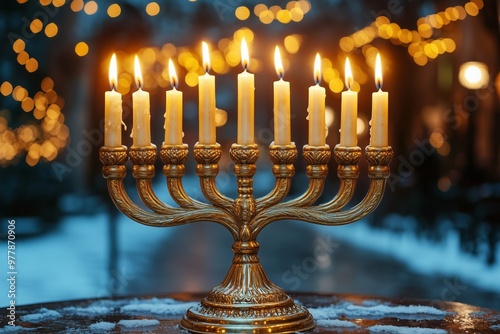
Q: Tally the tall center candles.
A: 1